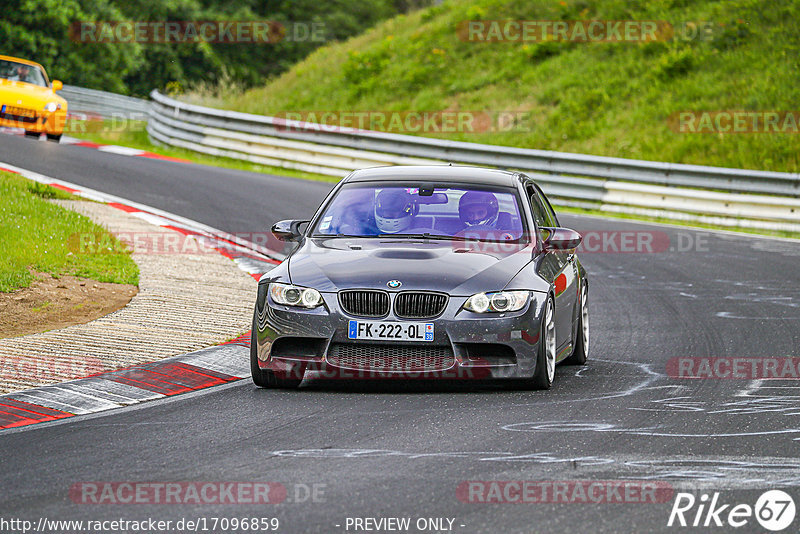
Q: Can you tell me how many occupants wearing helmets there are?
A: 2